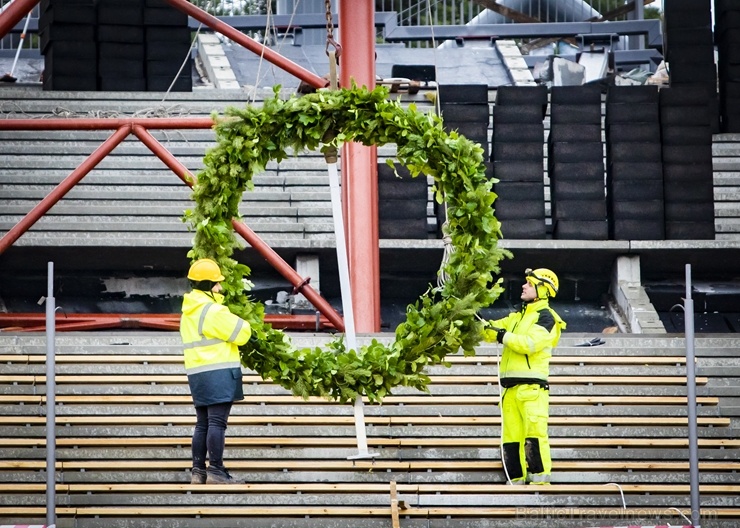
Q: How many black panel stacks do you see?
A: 11